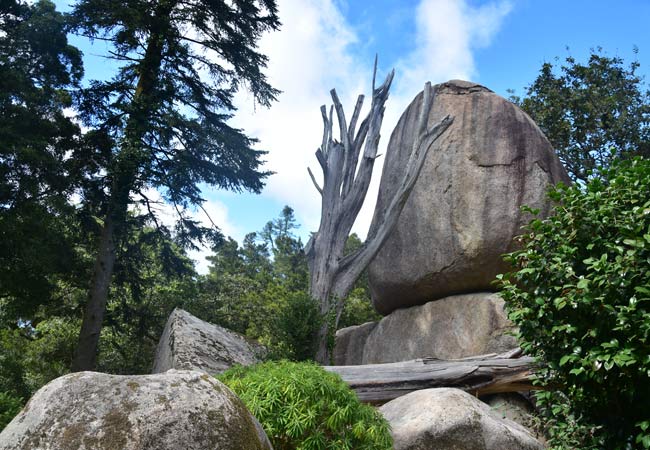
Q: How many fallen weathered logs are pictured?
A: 1